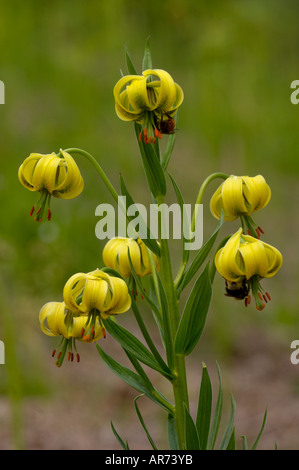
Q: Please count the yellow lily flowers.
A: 7